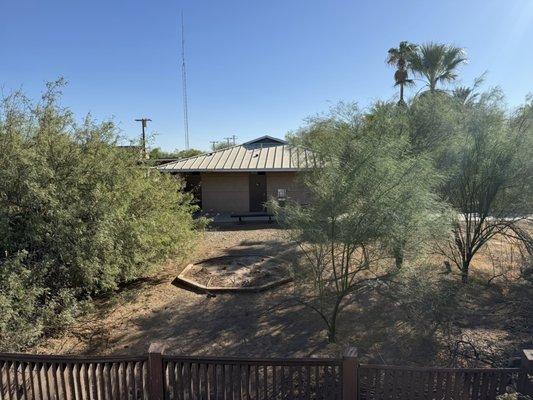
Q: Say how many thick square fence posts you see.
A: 3